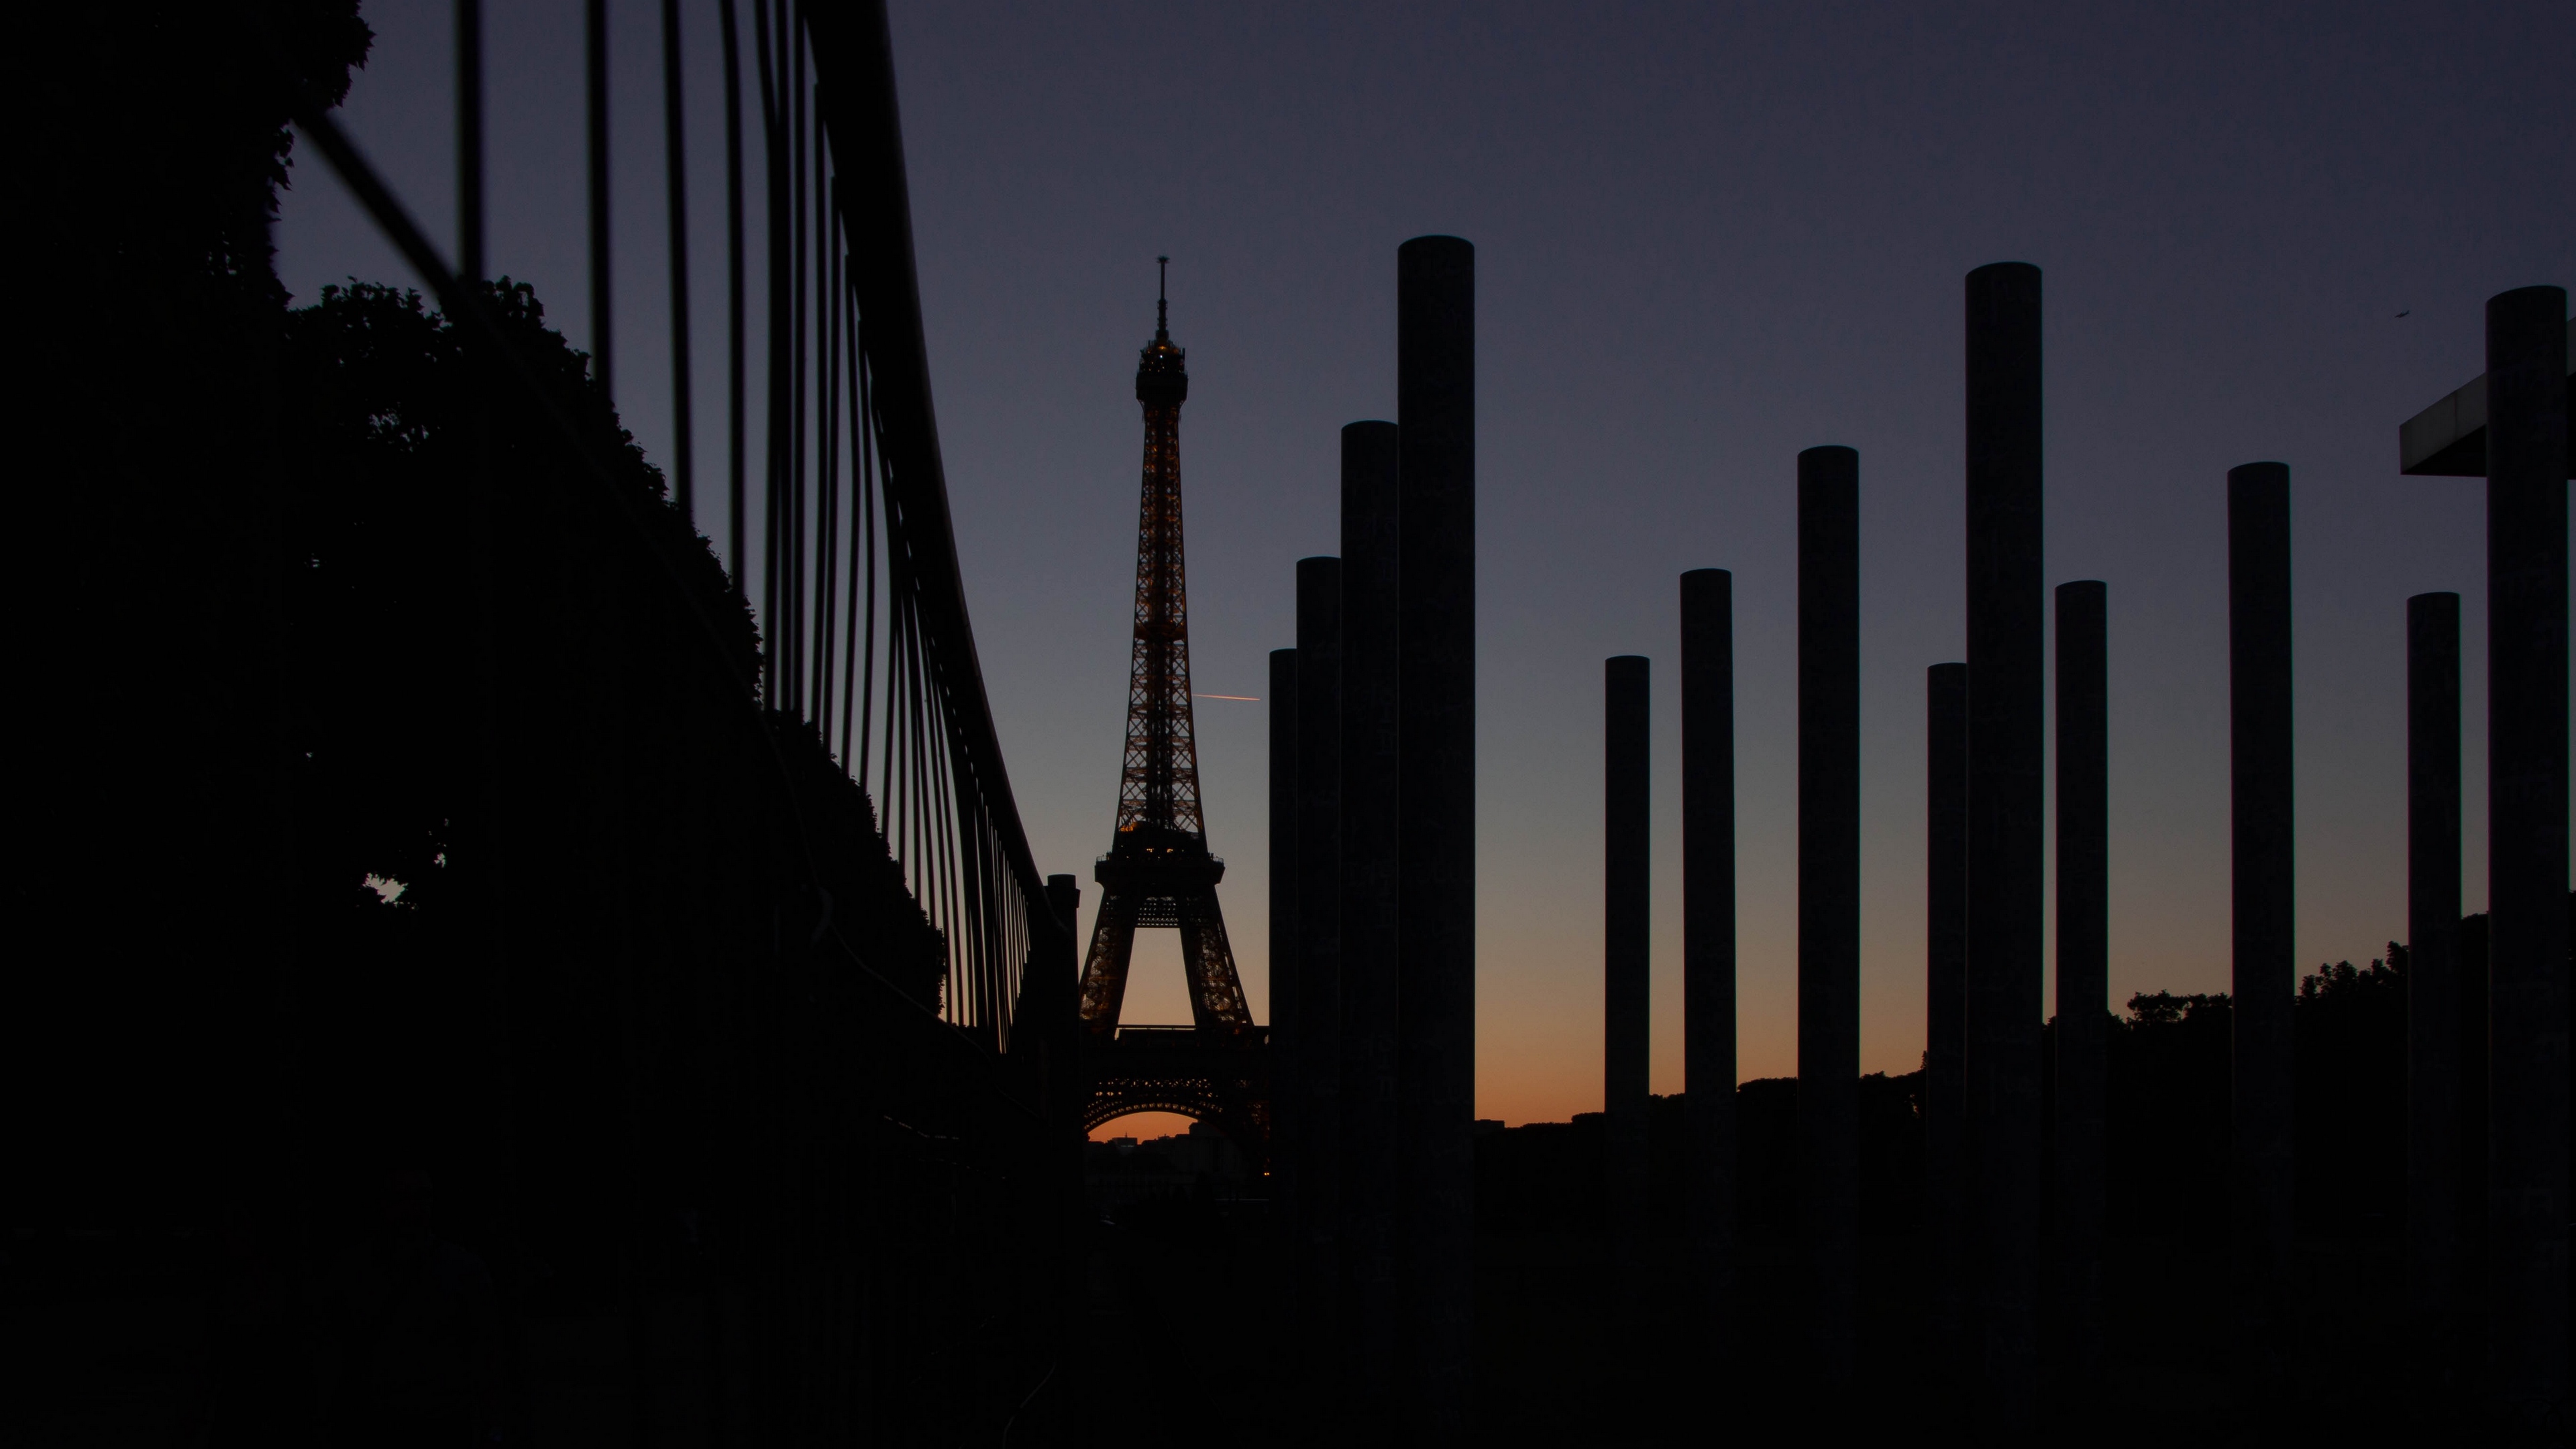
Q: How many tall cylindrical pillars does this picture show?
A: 13